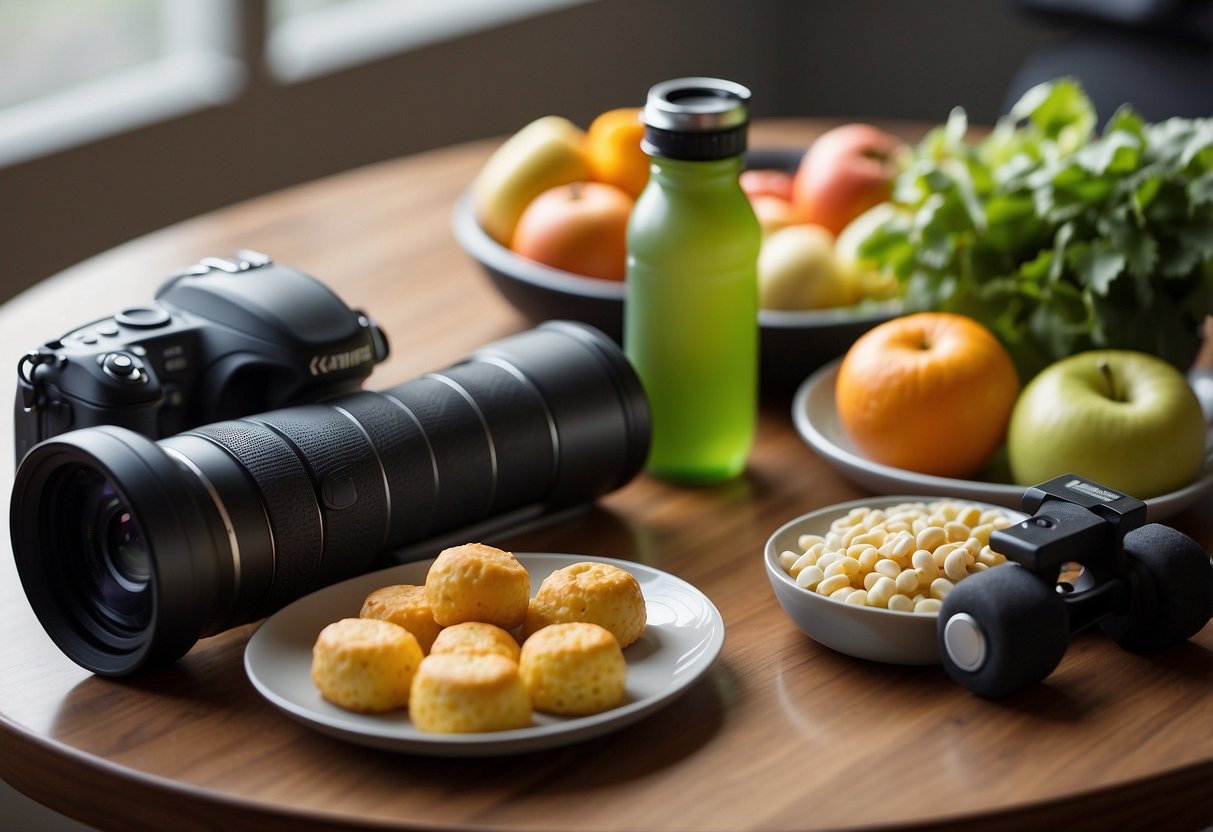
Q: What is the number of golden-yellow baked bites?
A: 7